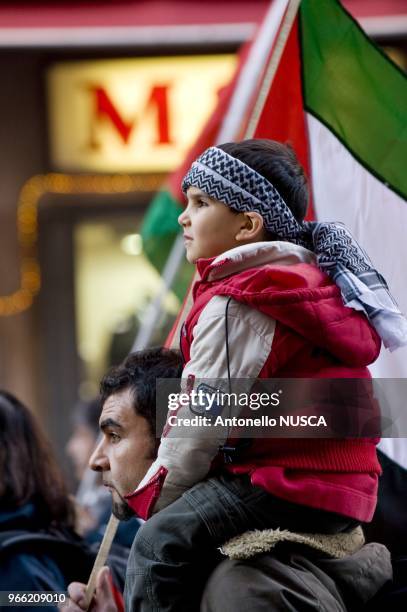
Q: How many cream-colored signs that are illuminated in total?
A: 1